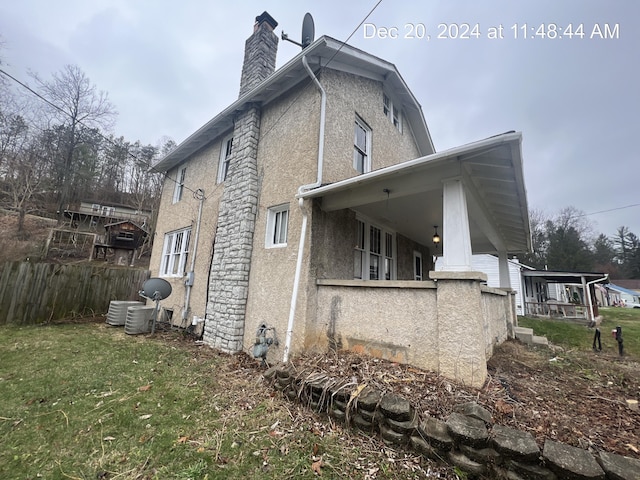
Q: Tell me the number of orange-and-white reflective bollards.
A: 0